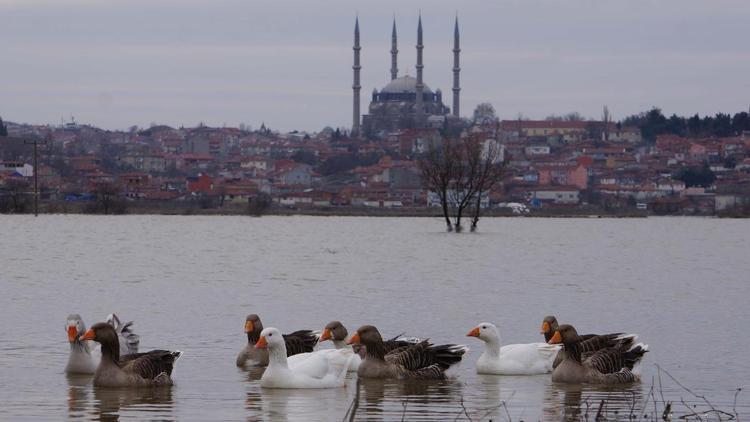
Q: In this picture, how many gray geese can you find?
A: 6